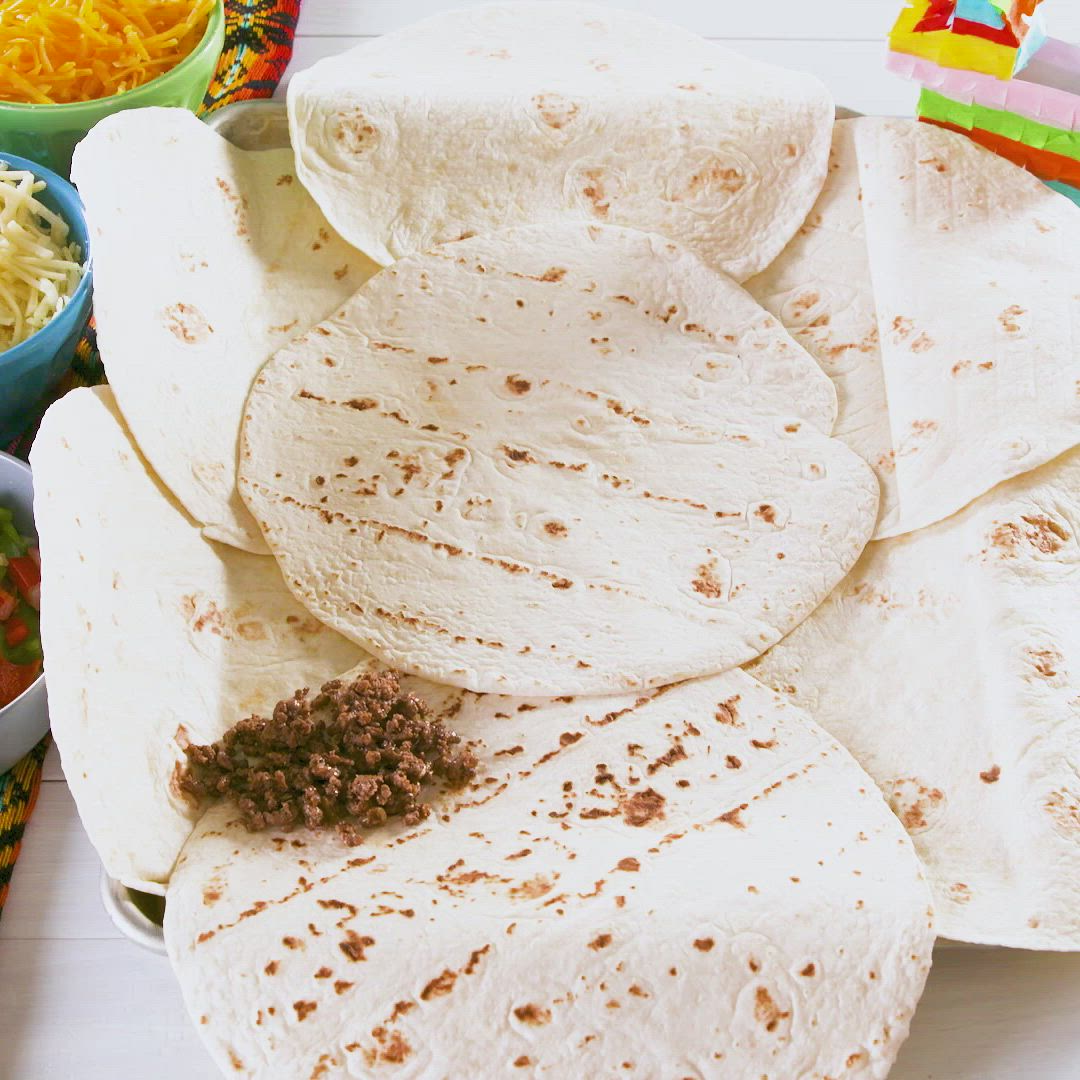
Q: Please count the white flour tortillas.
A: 7